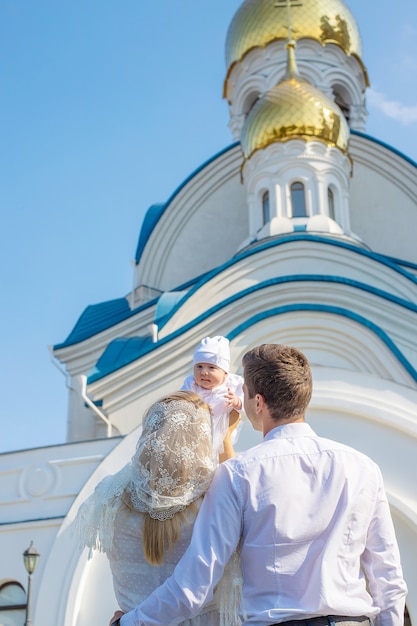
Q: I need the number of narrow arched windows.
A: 3